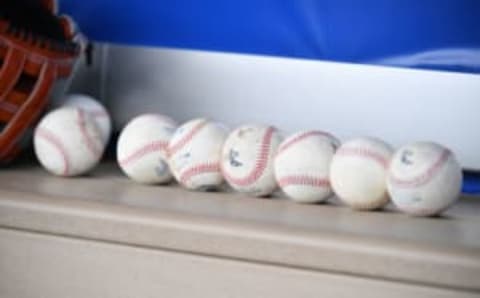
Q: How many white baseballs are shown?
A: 8